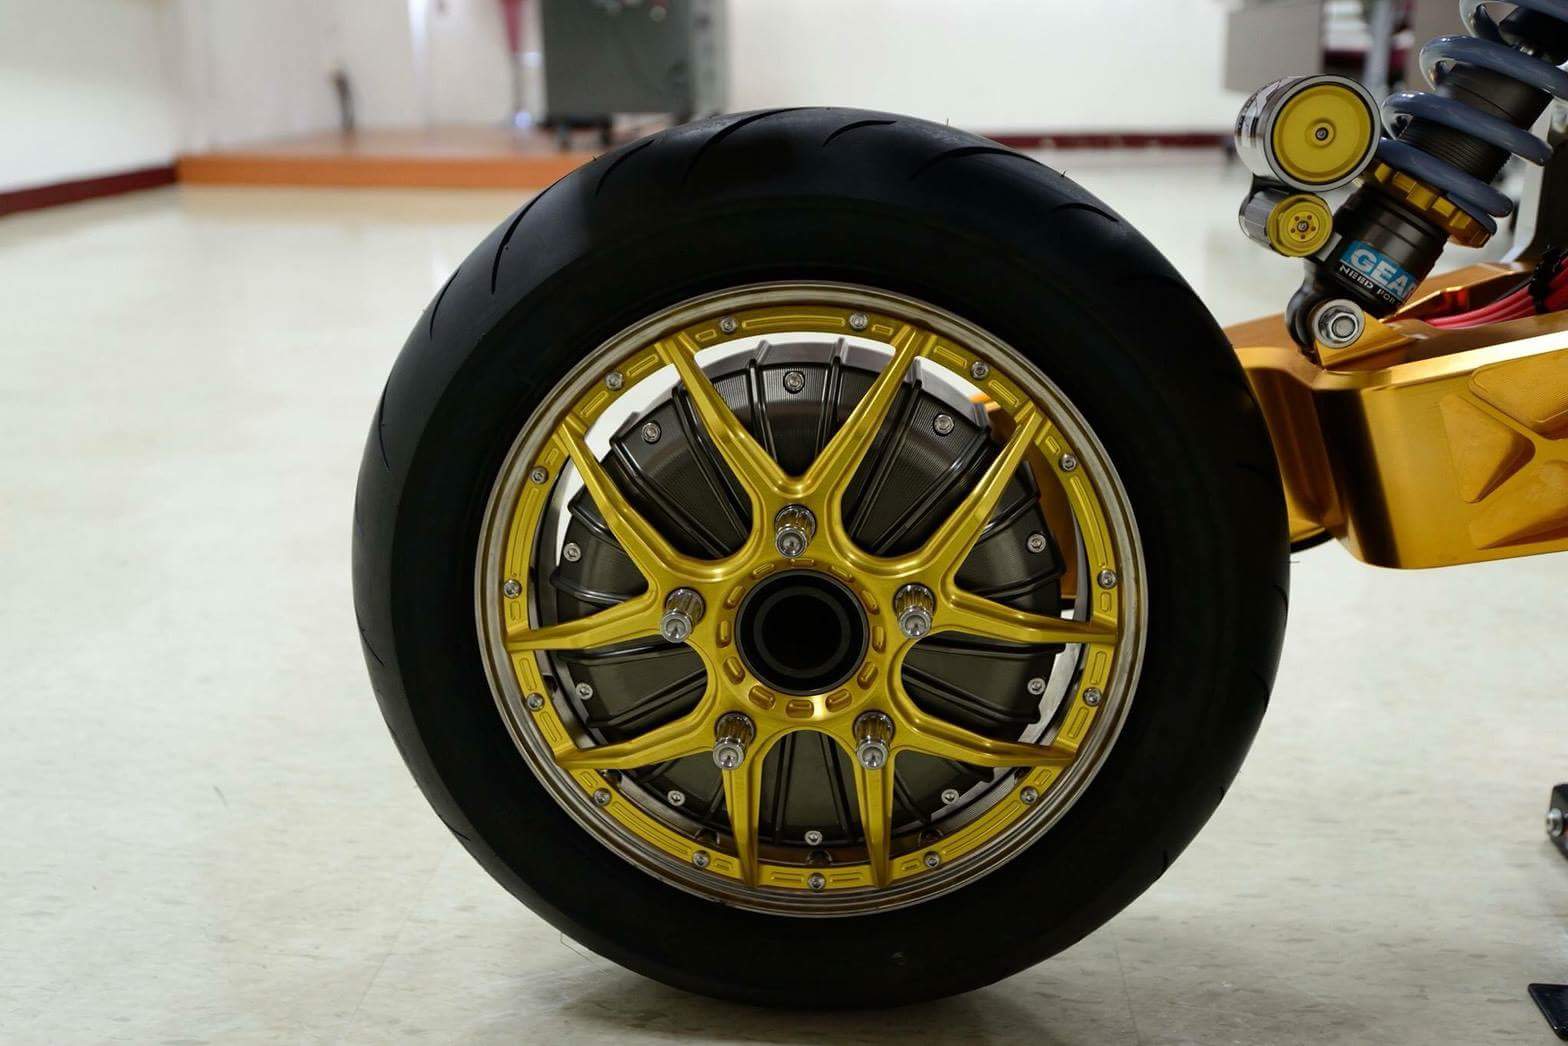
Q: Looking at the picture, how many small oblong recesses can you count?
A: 12